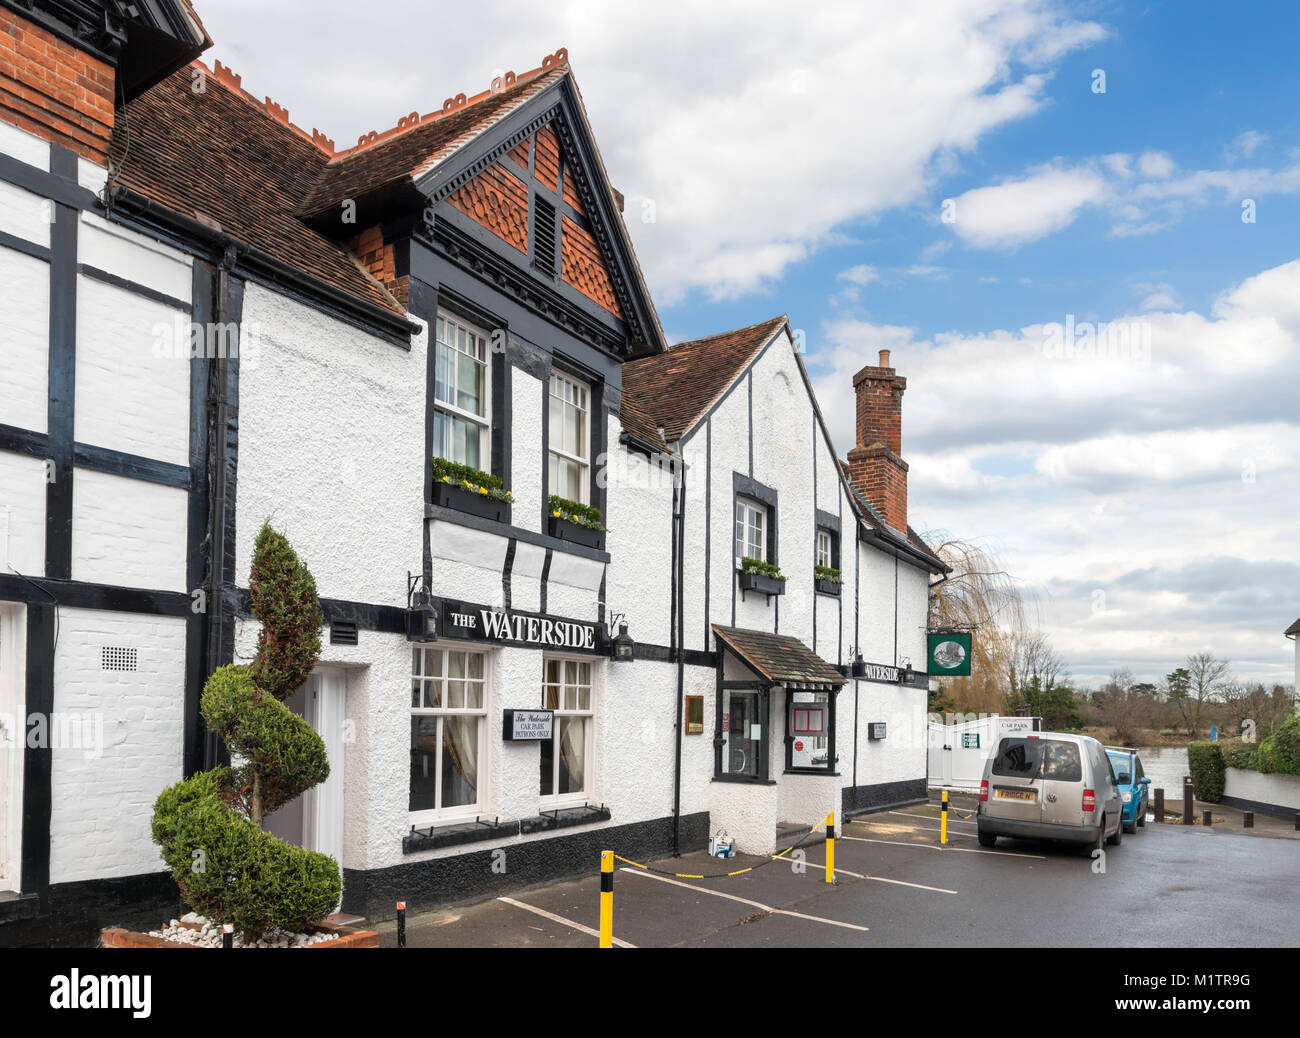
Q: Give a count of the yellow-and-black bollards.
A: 3